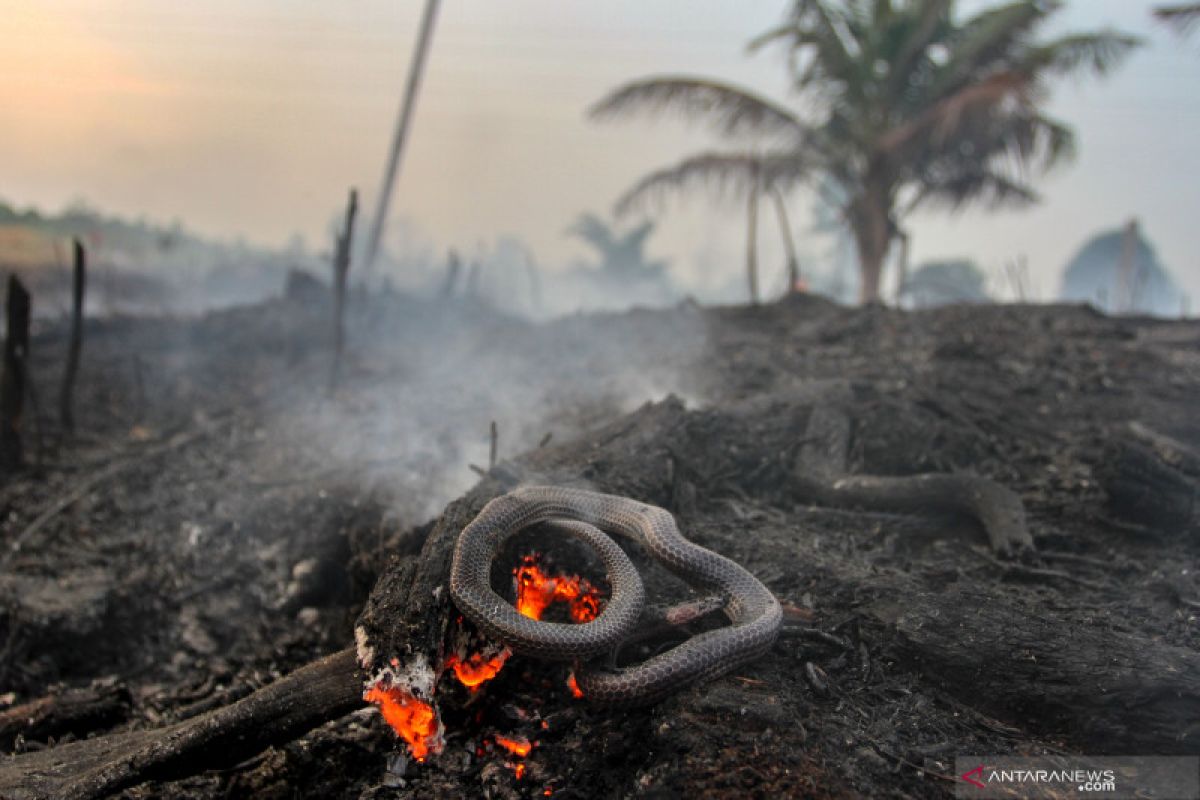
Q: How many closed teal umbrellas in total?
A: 0